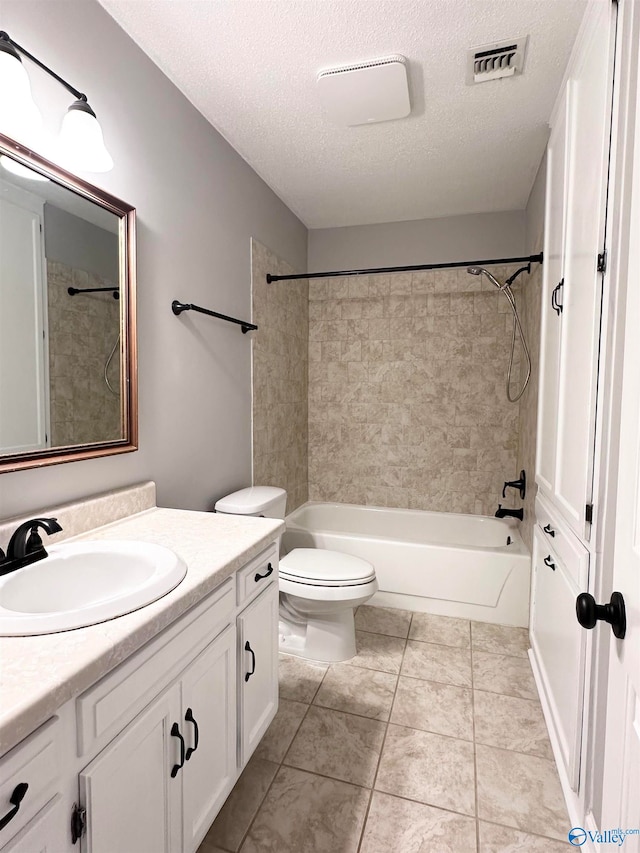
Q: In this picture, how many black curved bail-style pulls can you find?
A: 9